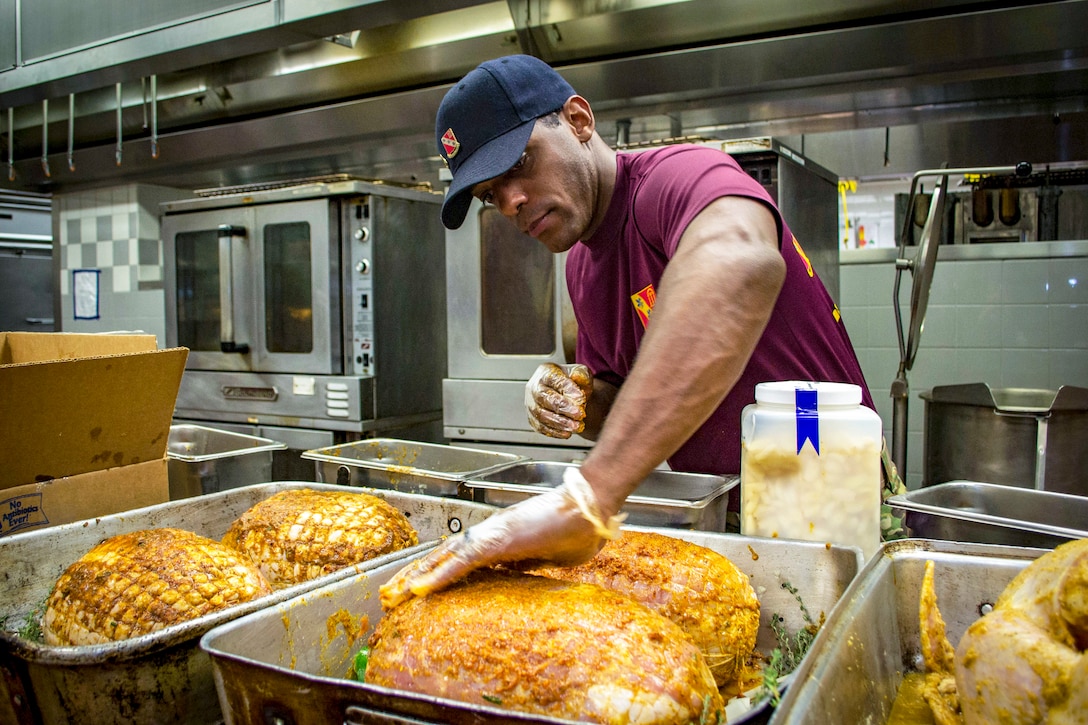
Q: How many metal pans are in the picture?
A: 7